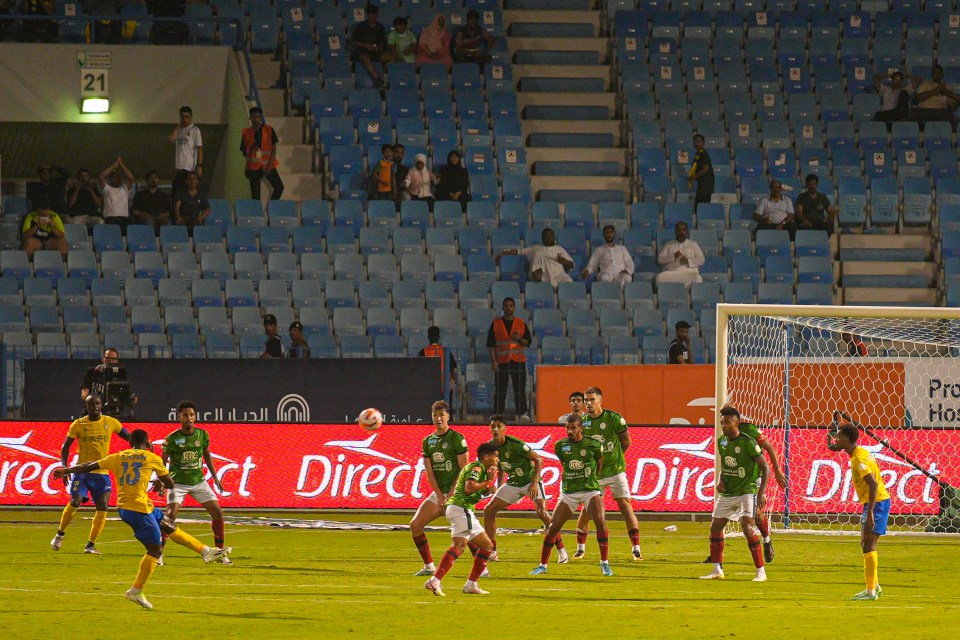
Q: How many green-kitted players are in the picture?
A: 8